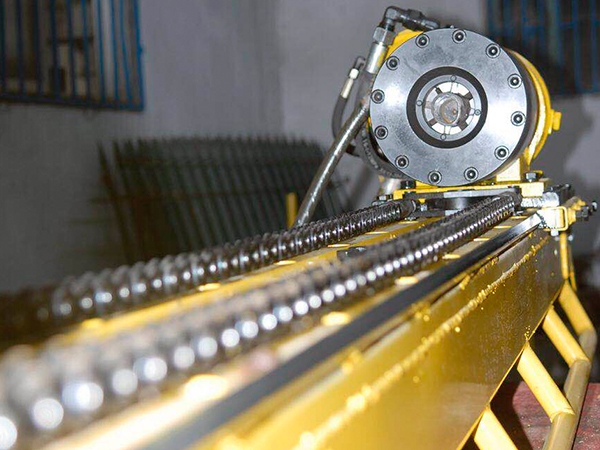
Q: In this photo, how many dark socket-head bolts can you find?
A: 12